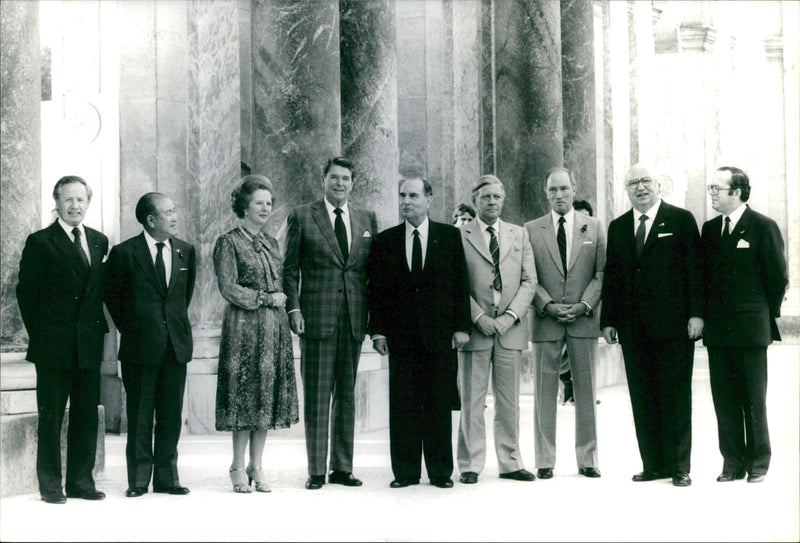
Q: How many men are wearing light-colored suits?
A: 2